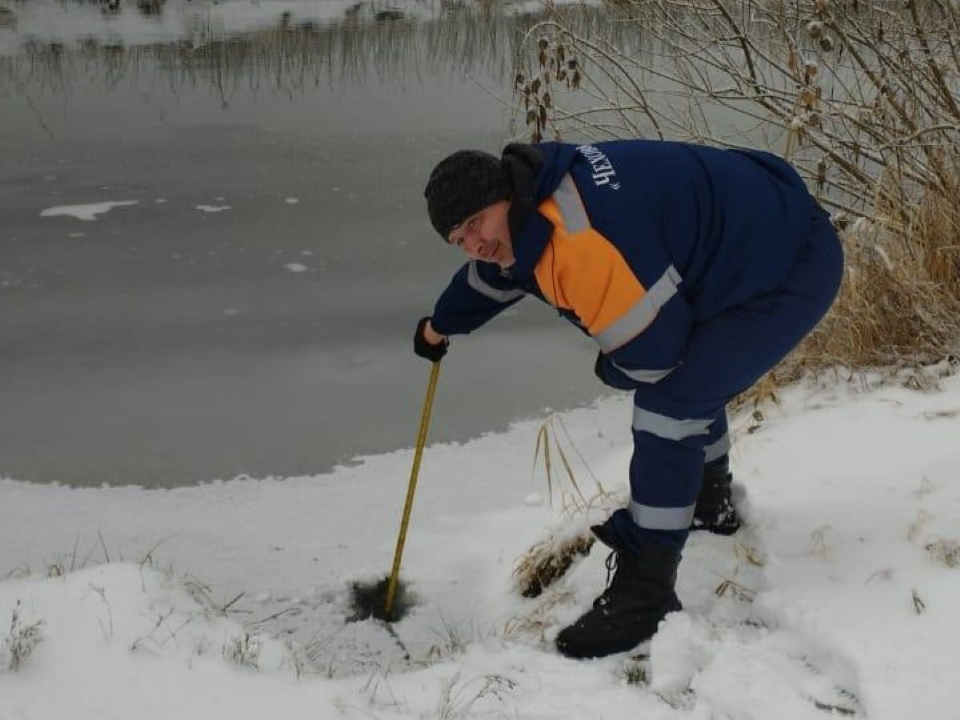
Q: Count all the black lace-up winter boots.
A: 2